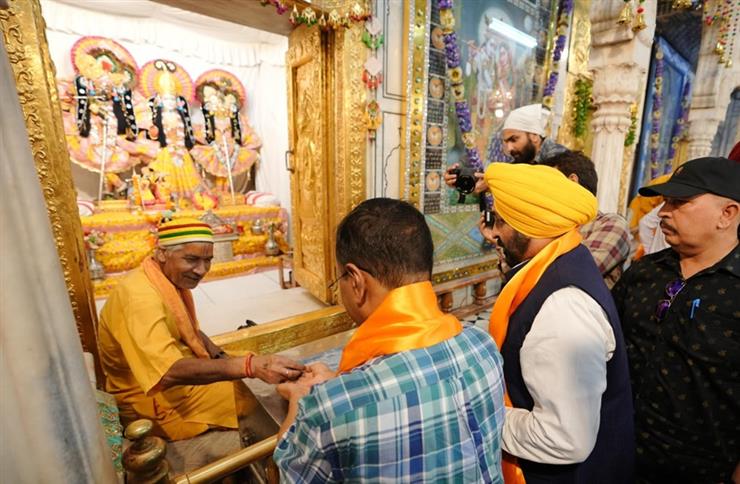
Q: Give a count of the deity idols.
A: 3